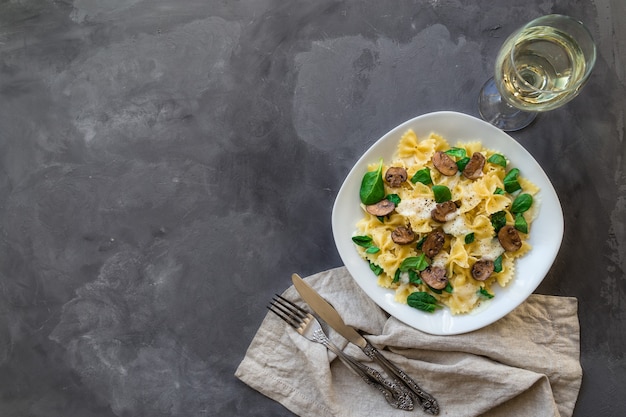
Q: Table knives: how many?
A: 1